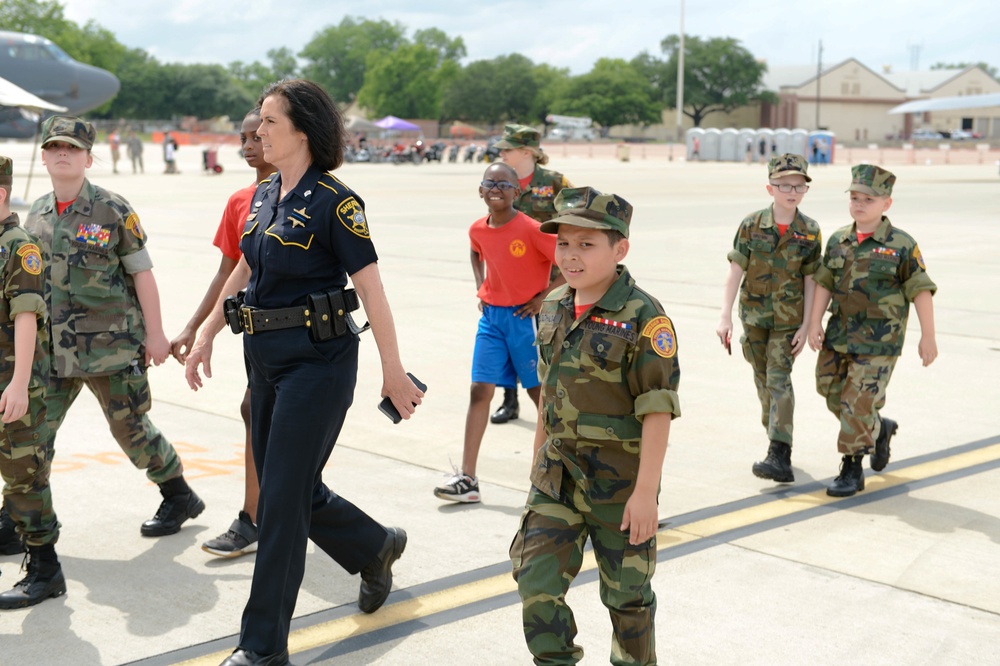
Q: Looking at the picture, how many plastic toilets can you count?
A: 8